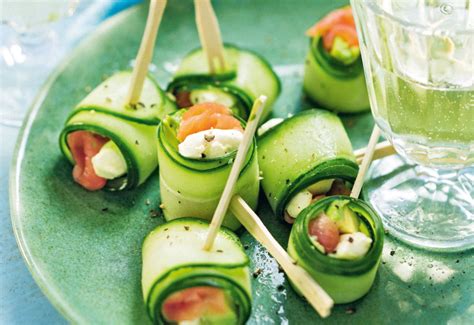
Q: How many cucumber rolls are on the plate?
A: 7